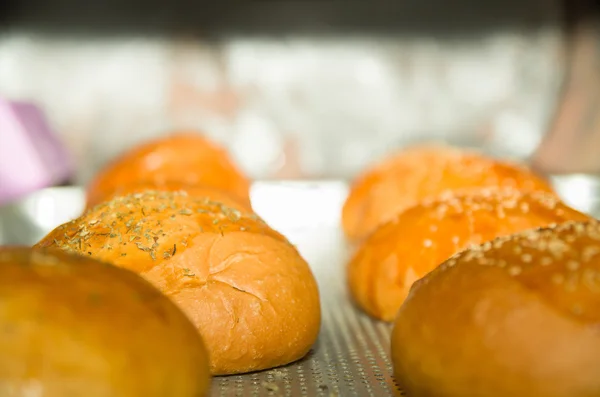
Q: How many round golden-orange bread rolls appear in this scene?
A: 6